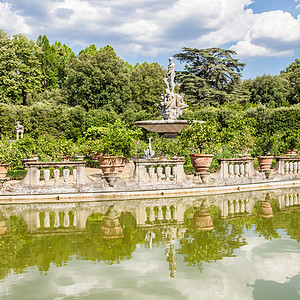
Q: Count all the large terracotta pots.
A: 4